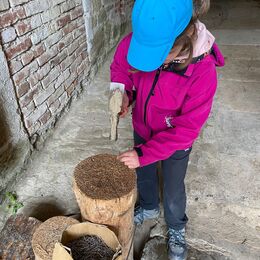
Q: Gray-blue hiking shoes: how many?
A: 2